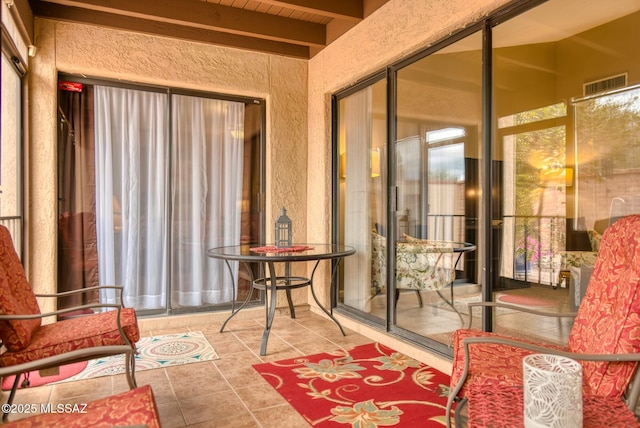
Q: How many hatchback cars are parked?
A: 0